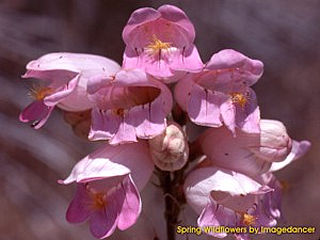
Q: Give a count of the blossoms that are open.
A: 6